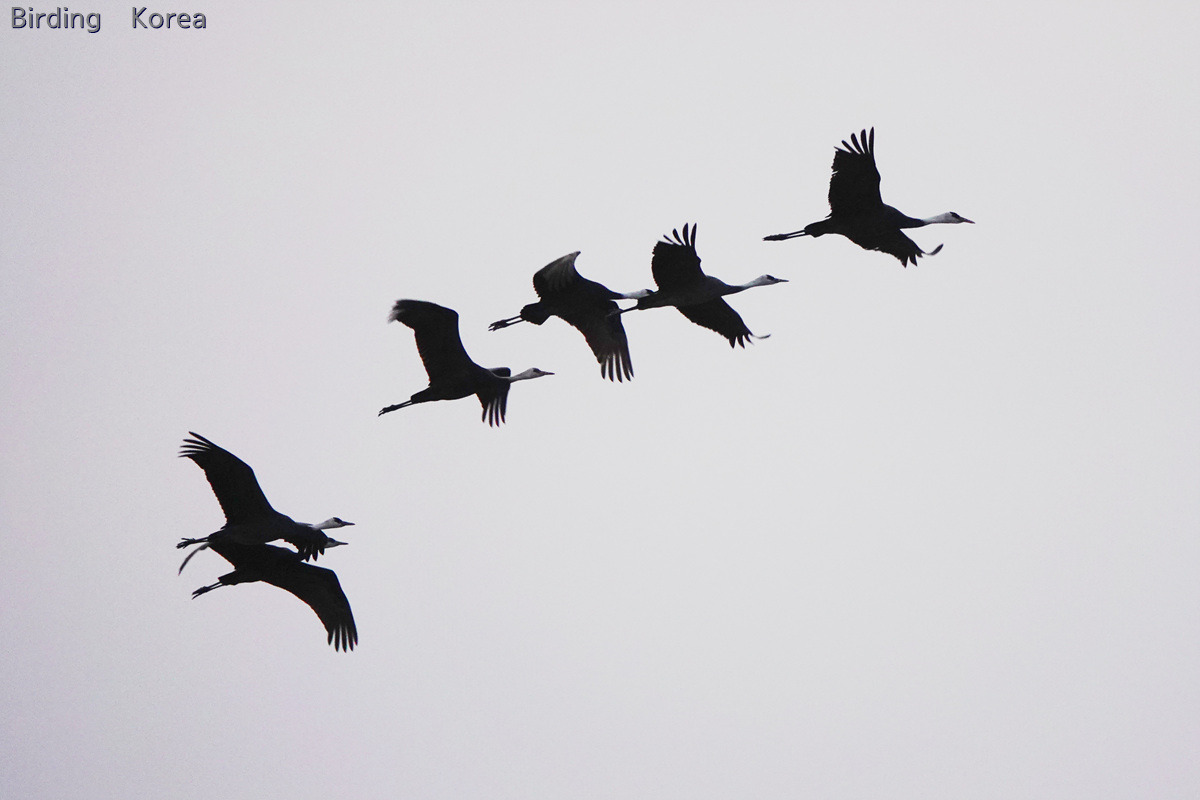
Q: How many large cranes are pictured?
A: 6